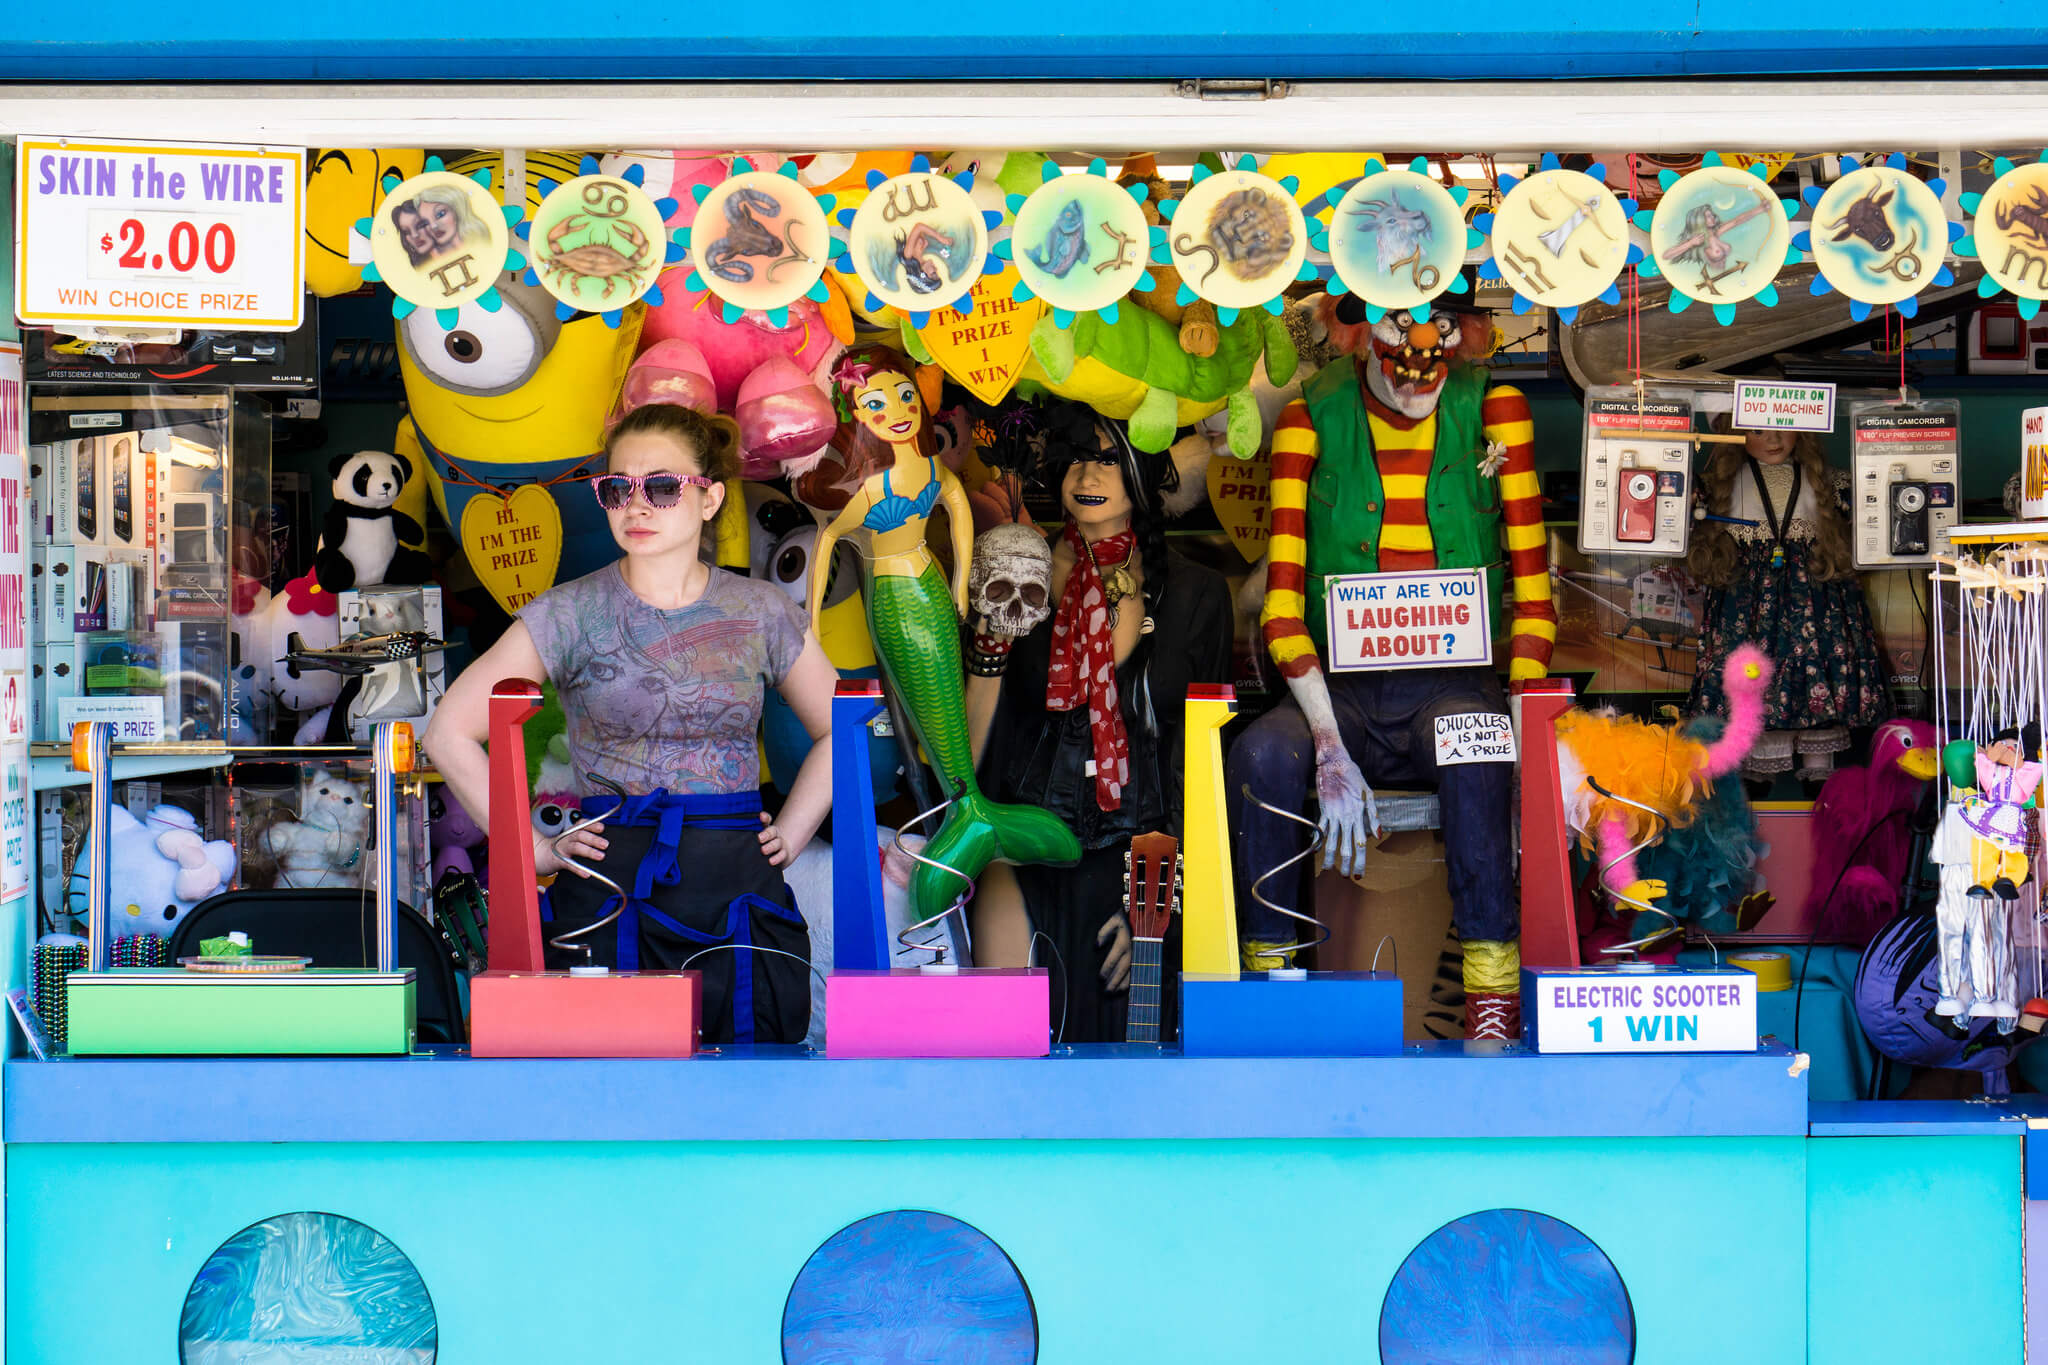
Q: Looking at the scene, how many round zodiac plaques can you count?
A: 11